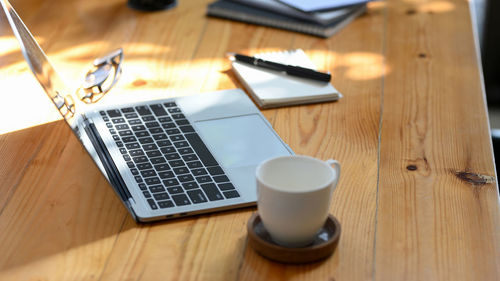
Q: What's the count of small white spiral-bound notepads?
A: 1